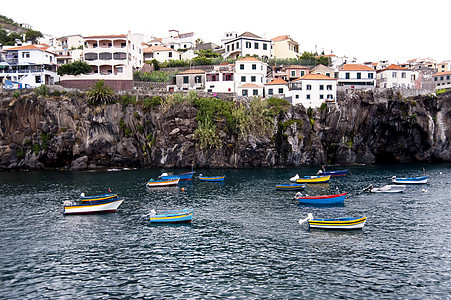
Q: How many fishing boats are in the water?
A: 13